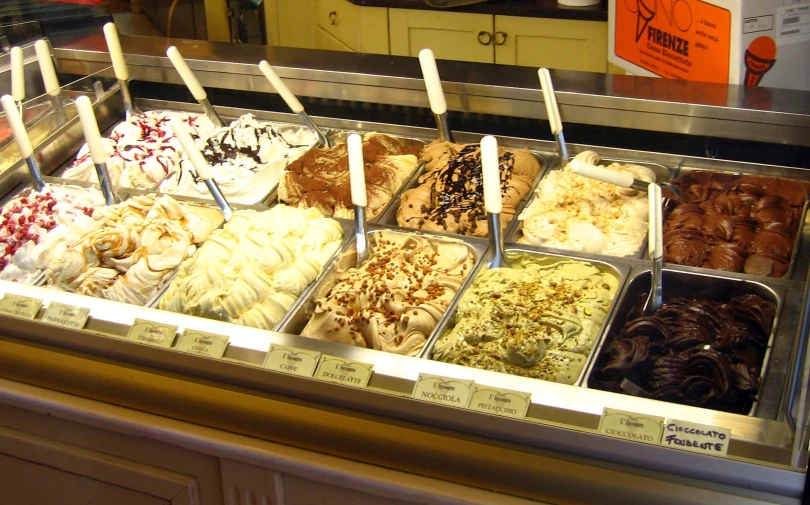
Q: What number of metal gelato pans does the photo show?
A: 12